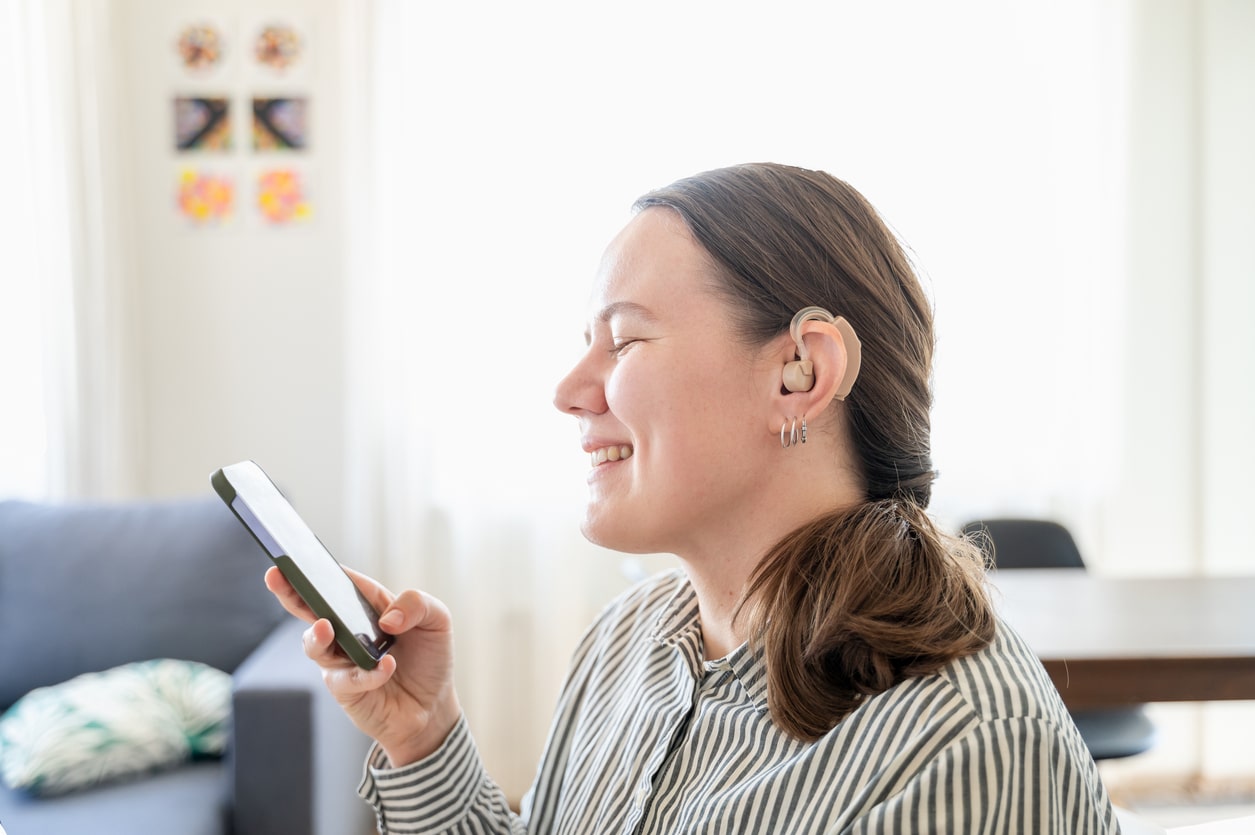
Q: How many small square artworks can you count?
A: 6